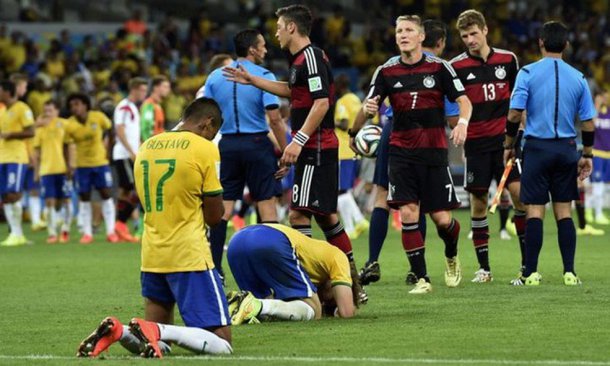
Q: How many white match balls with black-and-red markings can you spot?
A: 1